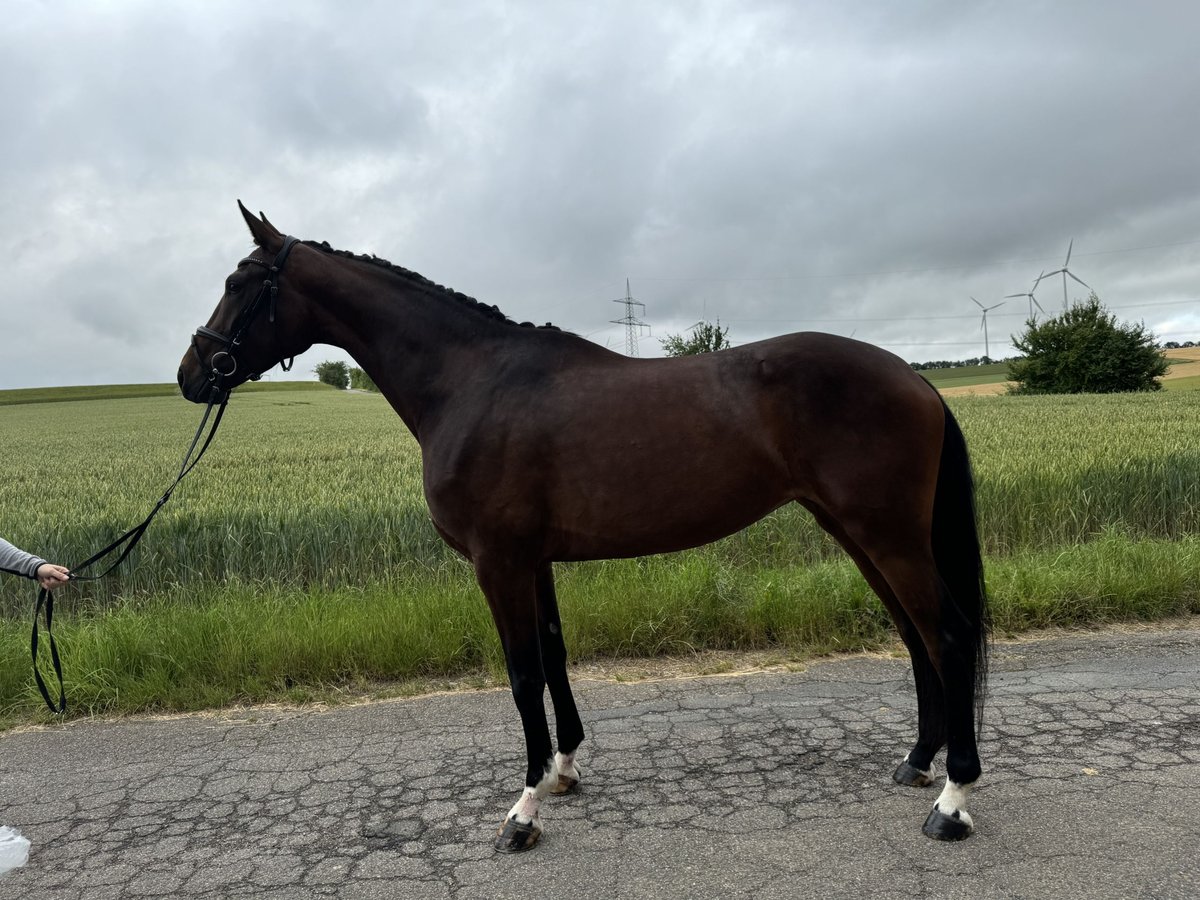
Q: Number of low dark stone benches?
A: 0